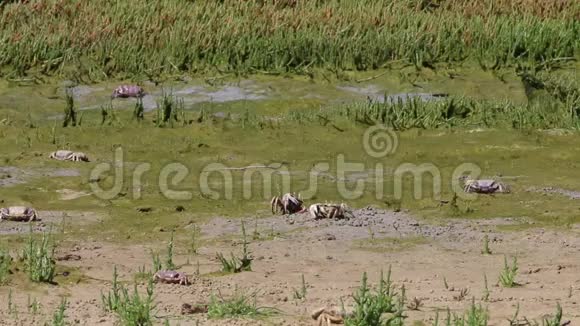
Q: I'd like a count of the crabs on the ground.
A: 8